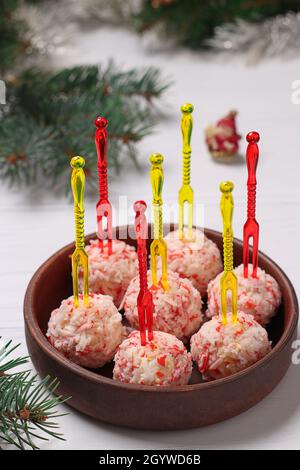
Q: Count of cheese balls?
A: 7